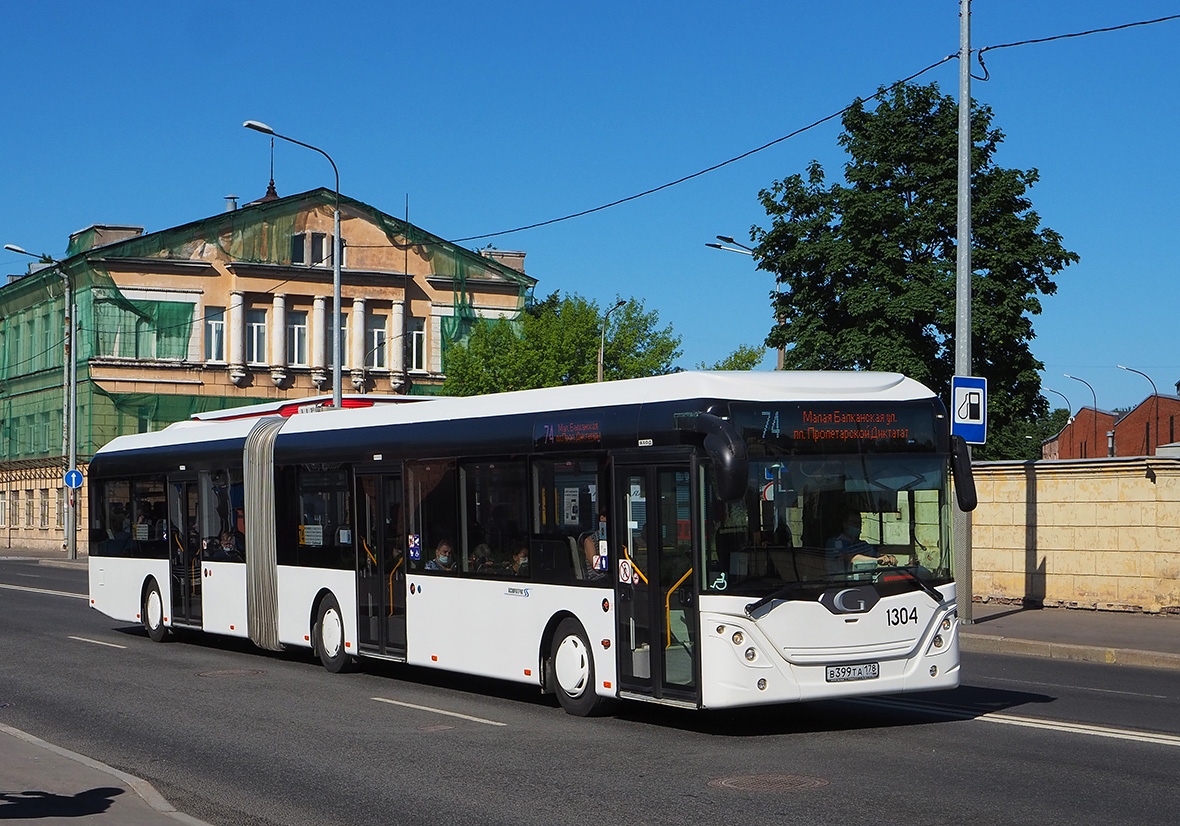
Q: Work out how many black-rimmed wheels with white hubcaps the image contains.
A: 3